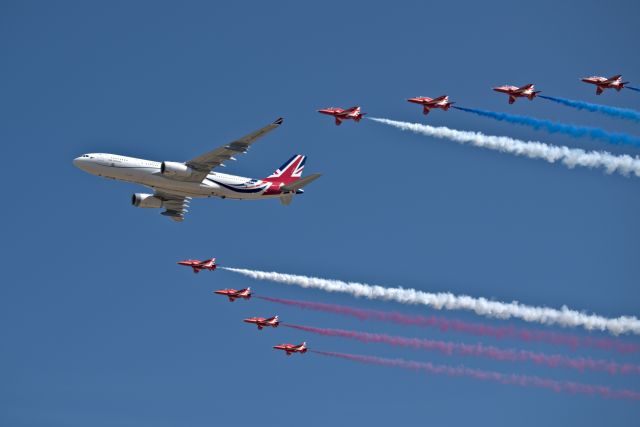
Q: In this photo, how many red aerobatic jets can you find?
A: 8